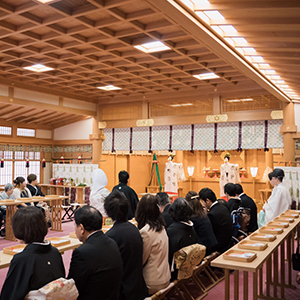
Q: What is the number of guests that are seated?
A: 14